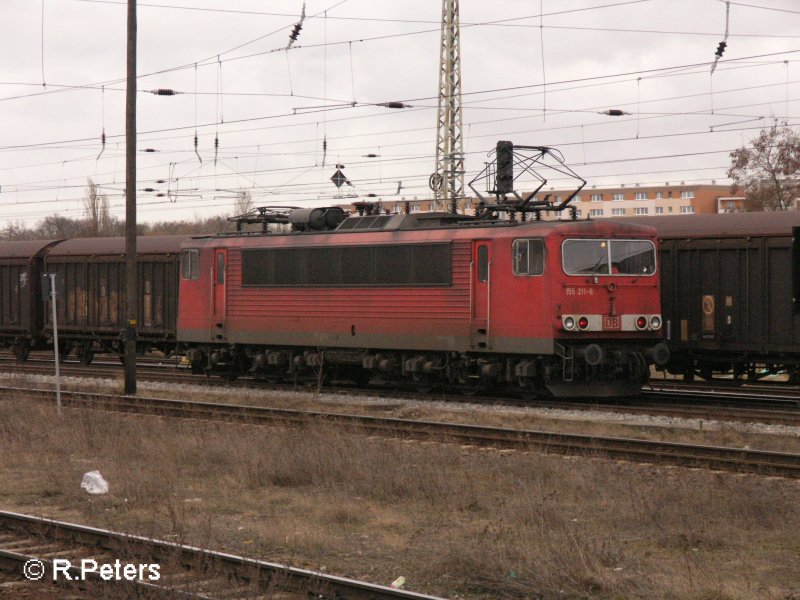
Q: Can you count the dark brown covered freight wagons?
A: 3